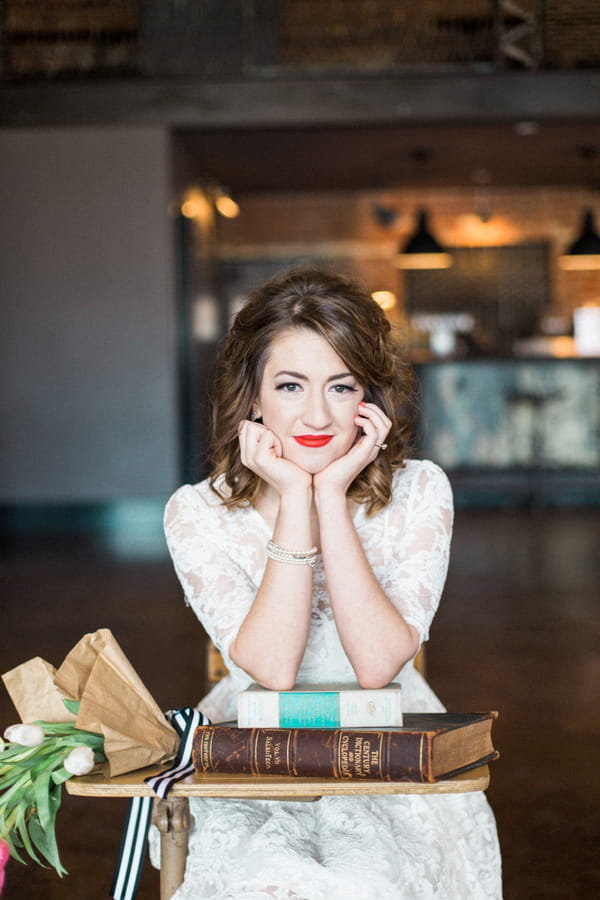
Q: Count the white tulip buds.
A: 2